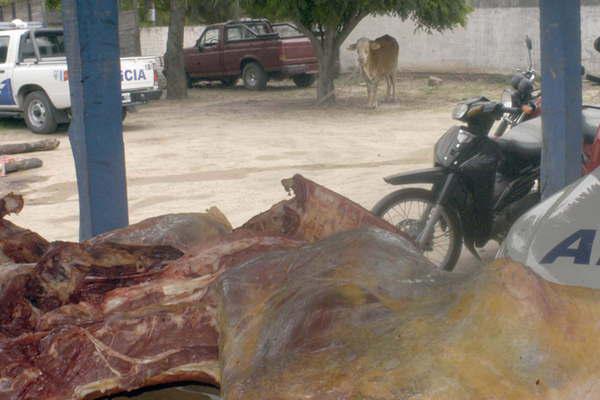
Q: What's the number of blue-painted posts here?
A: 2